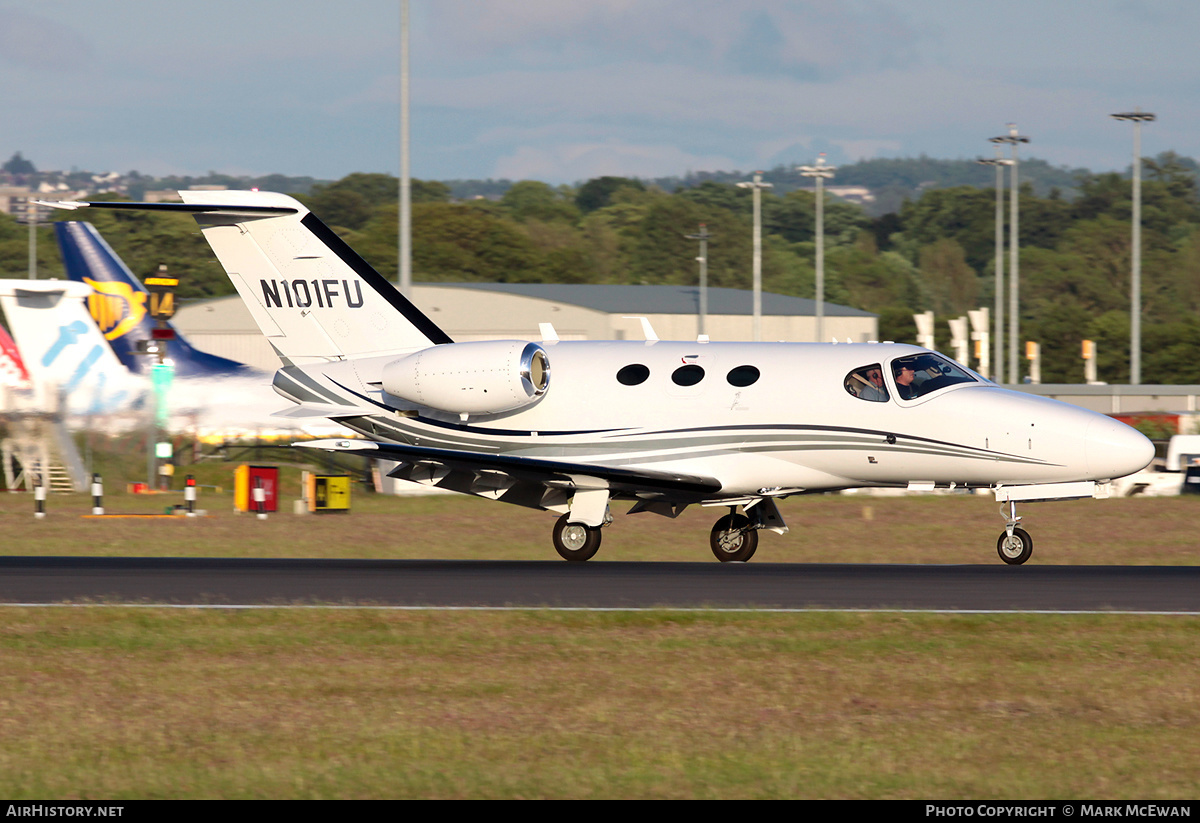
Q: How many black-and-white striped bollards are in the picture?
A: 4